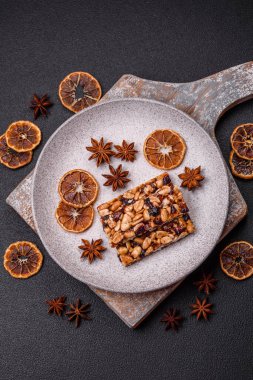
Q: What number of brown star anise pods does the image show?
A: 11